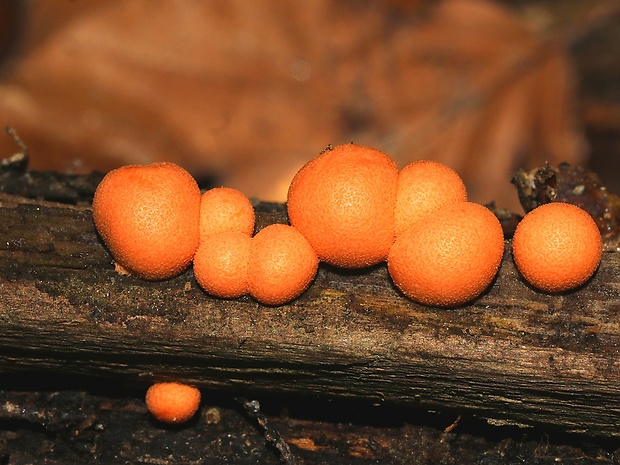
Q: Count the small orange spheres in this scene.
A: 9